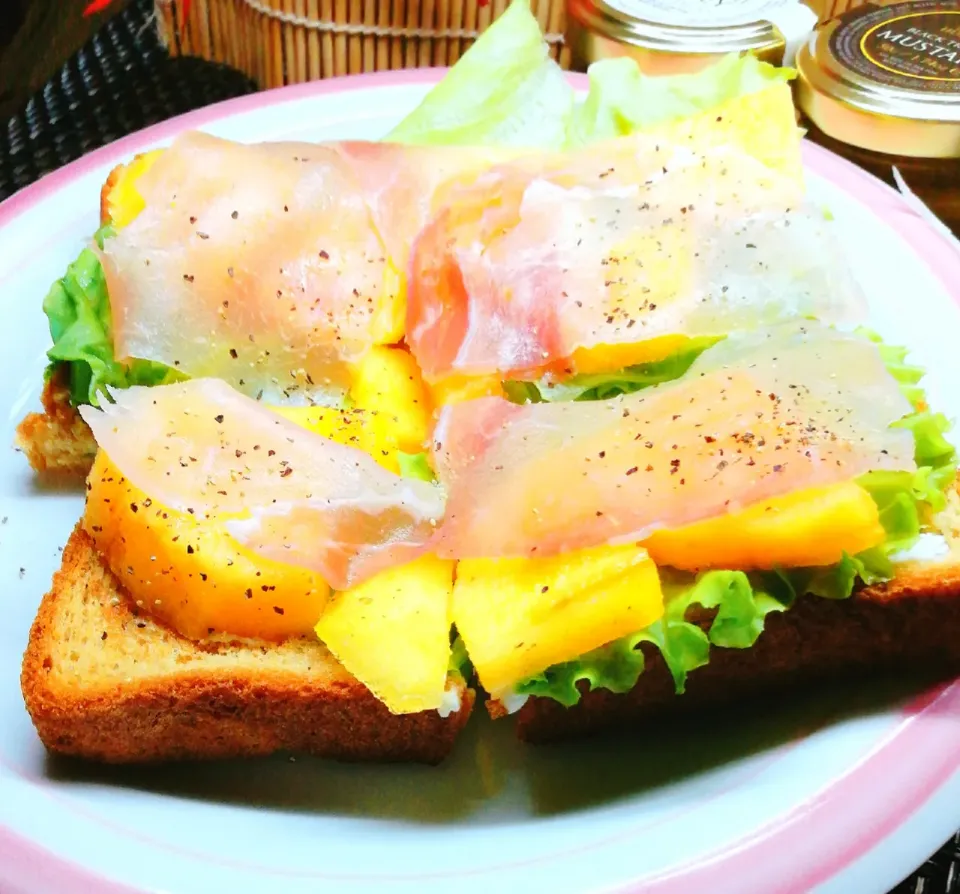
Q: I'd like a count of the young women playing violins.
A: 0